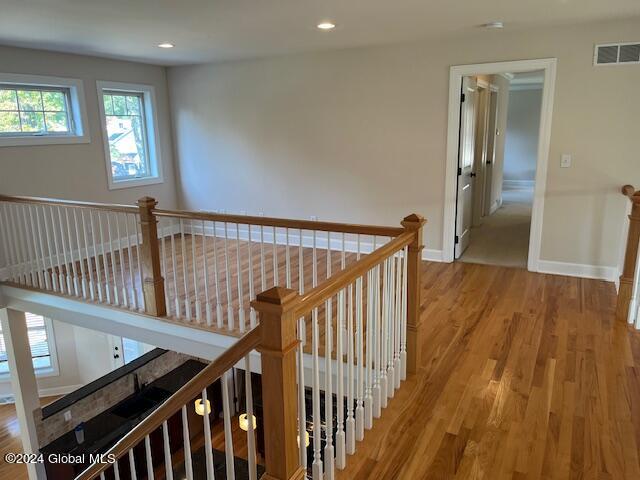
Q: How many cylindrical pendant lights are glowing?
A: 3